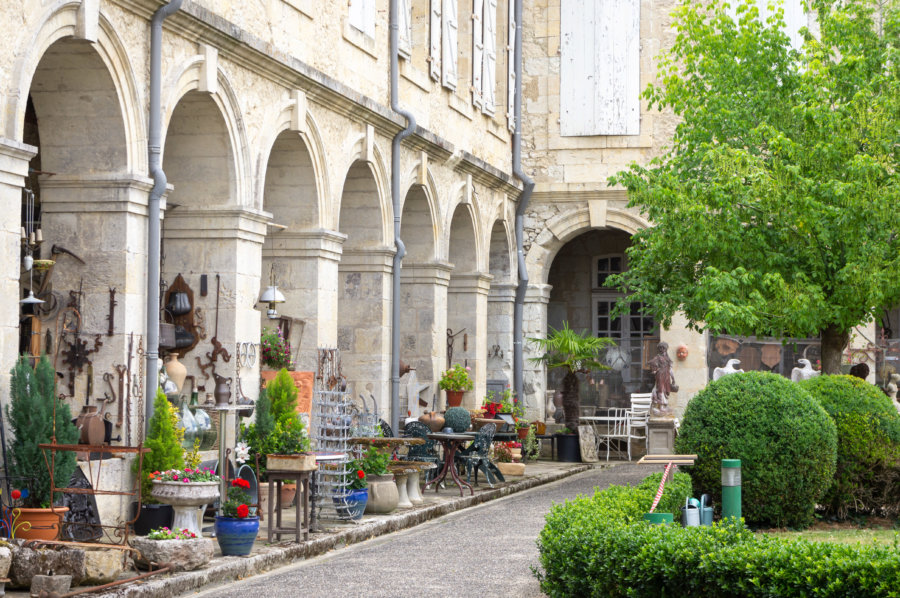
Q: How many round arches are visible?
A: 8